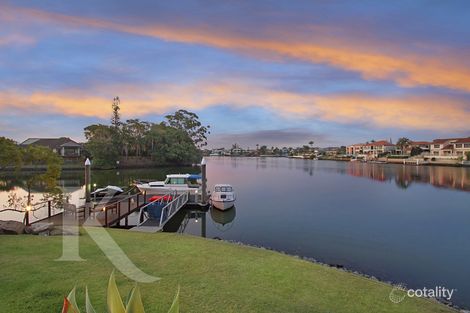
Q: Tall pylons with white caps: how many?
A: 2